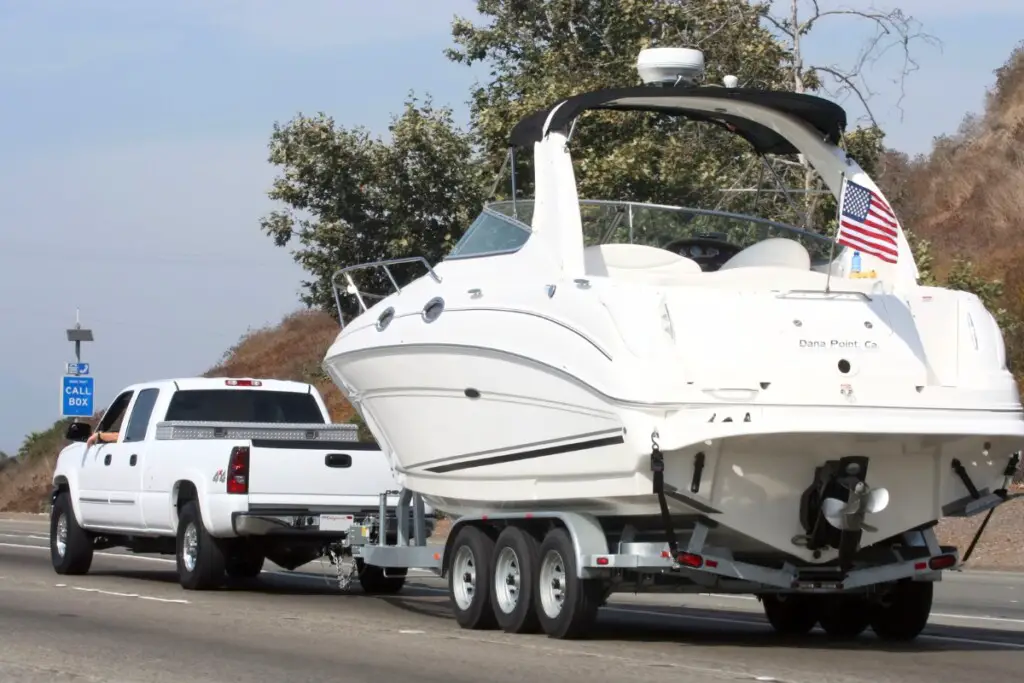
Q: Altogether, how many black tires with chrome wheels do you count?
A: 5